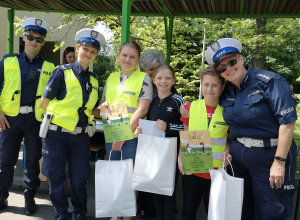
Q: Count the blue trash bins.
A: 0